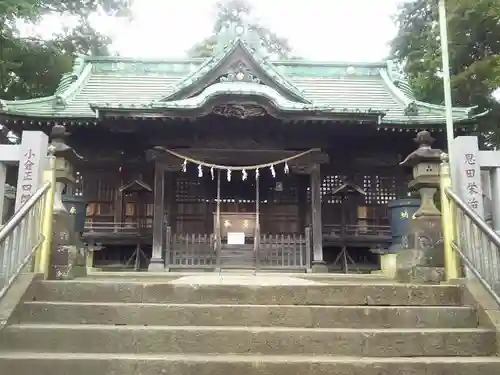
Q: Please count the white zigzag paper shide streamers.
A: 8